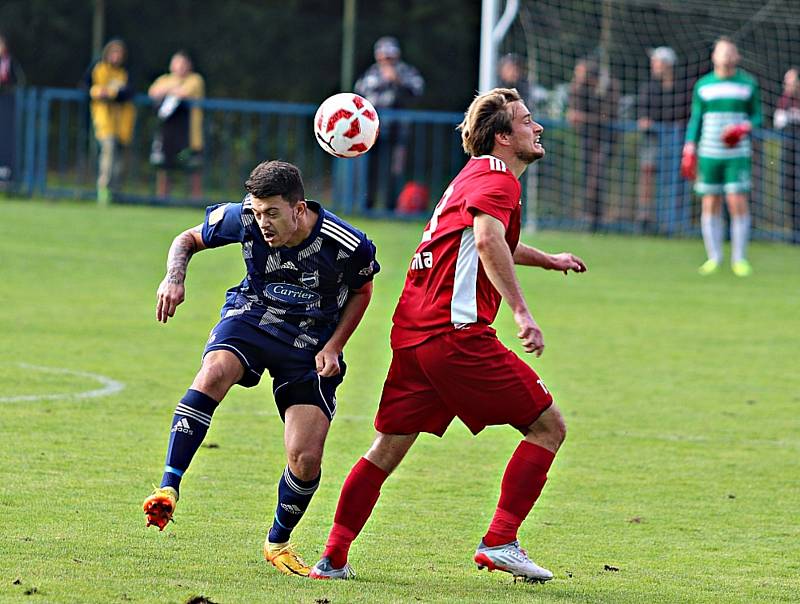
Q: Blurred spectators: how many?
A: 8